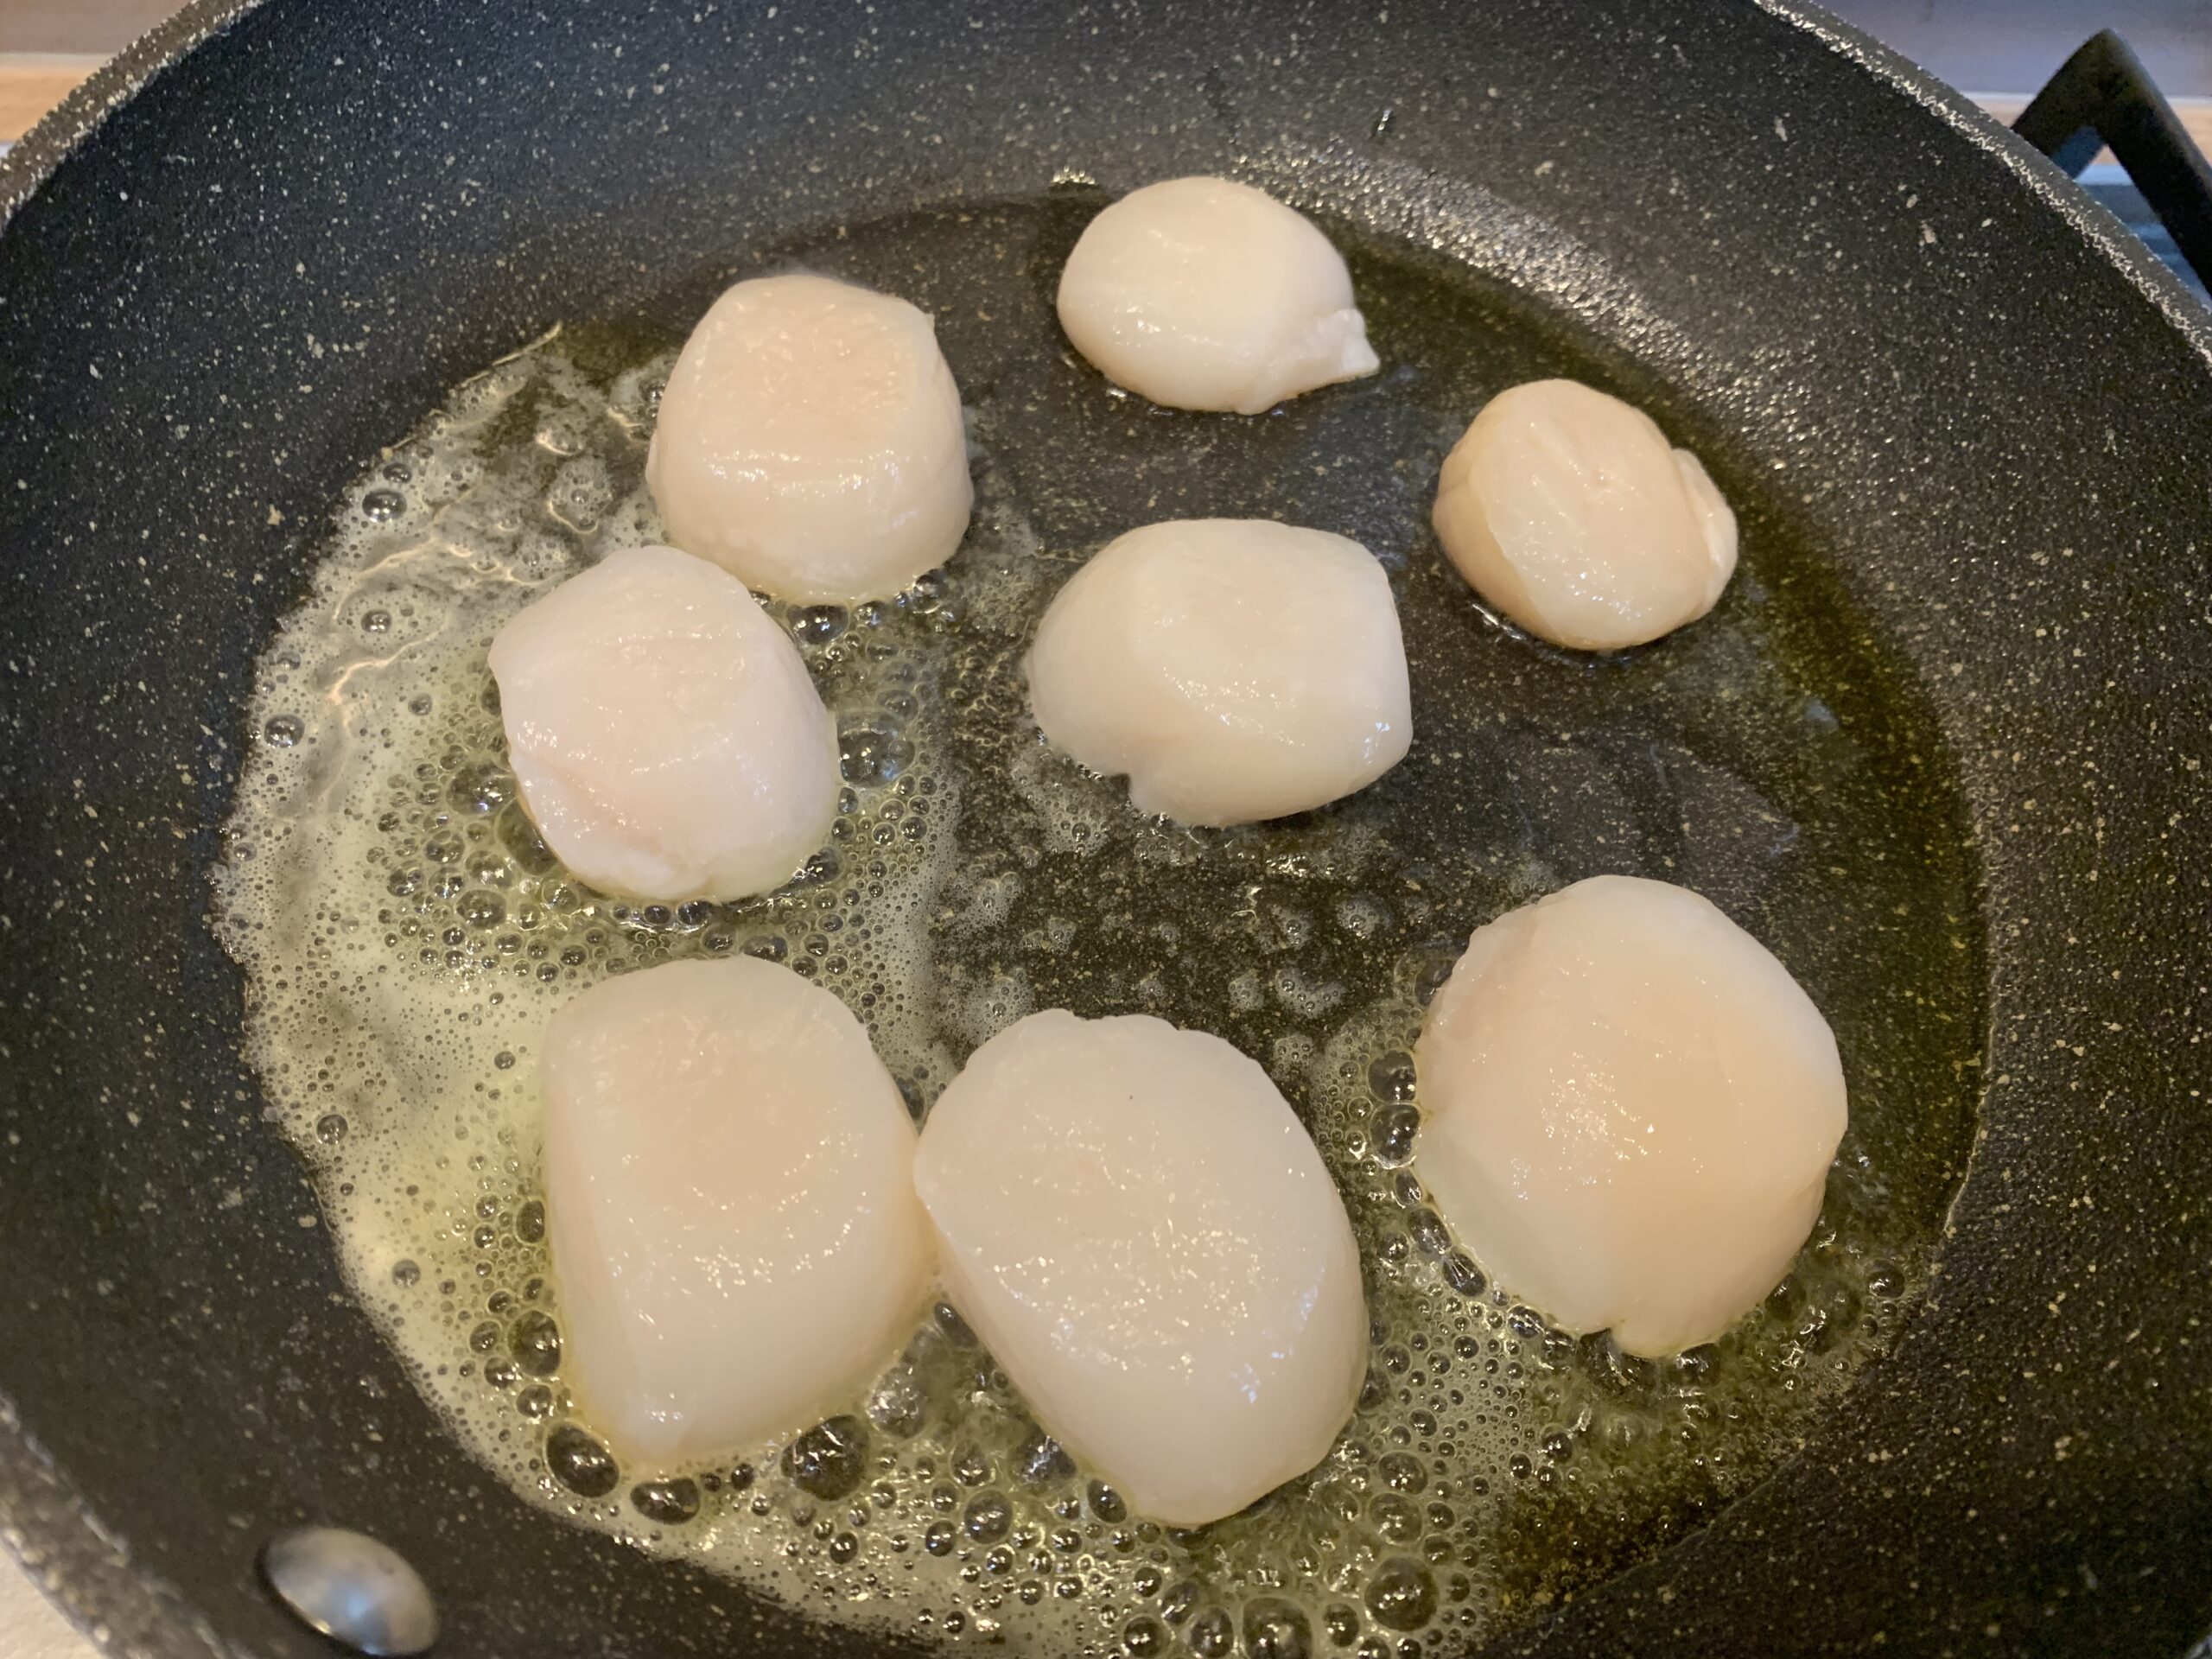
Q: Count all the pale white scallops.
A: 8